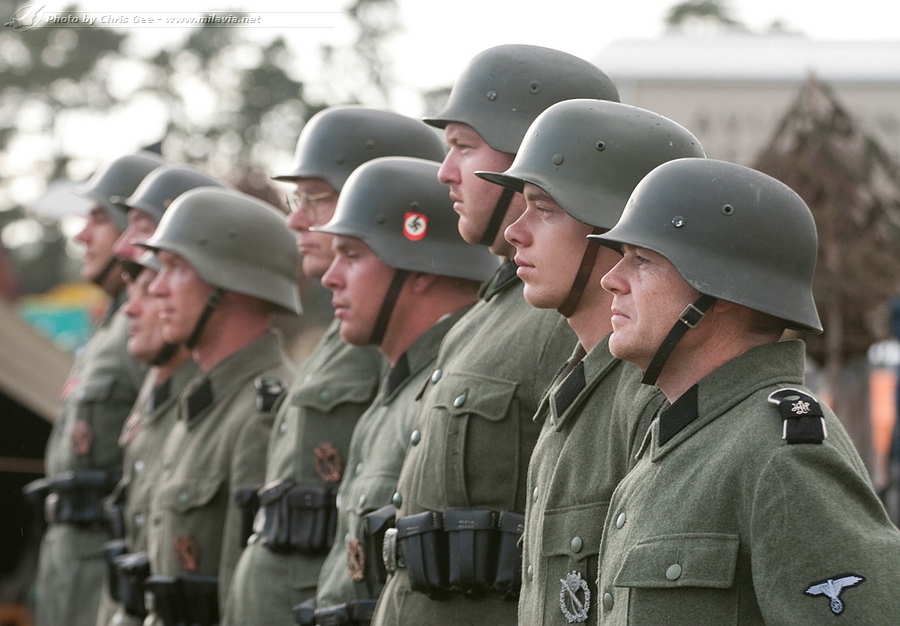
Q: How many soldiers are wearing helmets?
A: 9